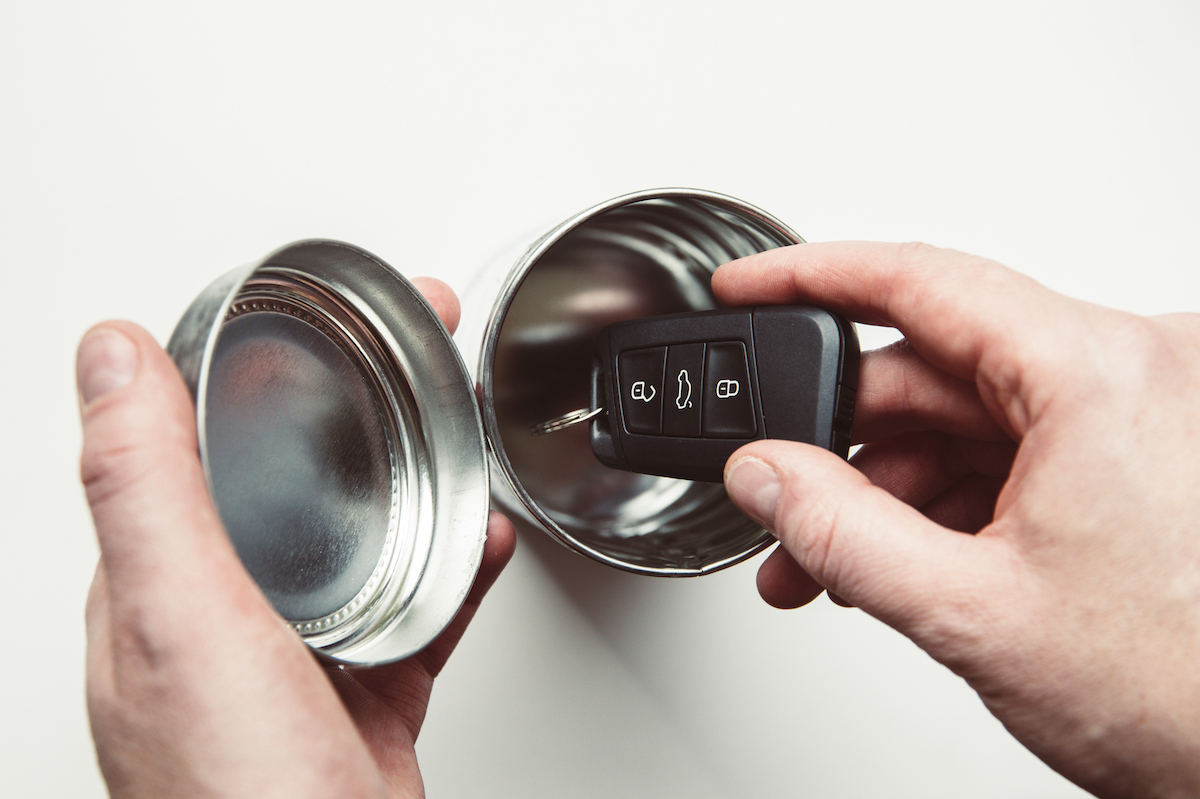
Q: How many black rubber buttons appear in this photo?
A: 3